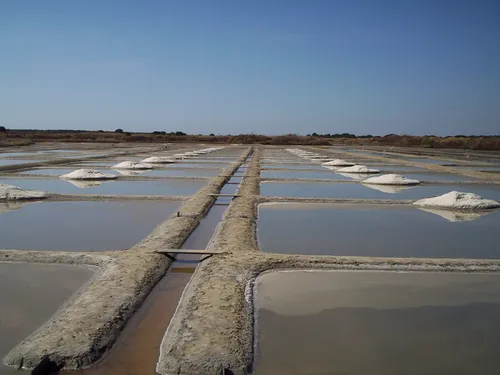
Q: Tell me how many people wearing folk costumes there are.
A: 0